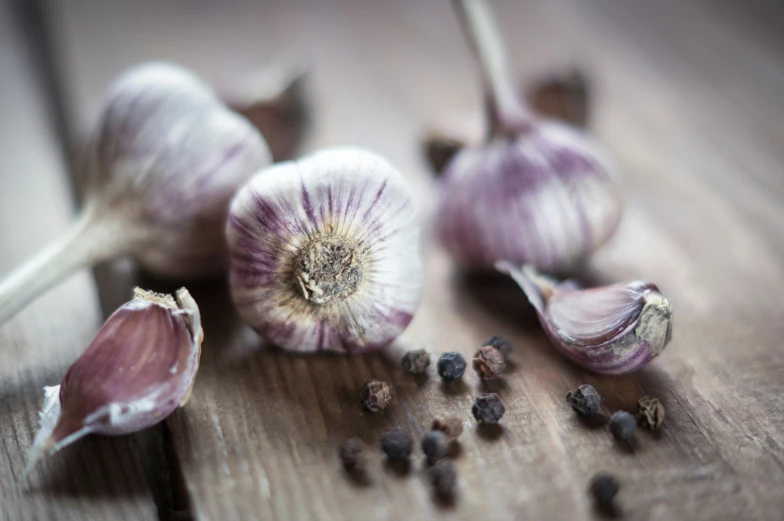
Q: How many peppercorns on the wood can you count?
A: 15